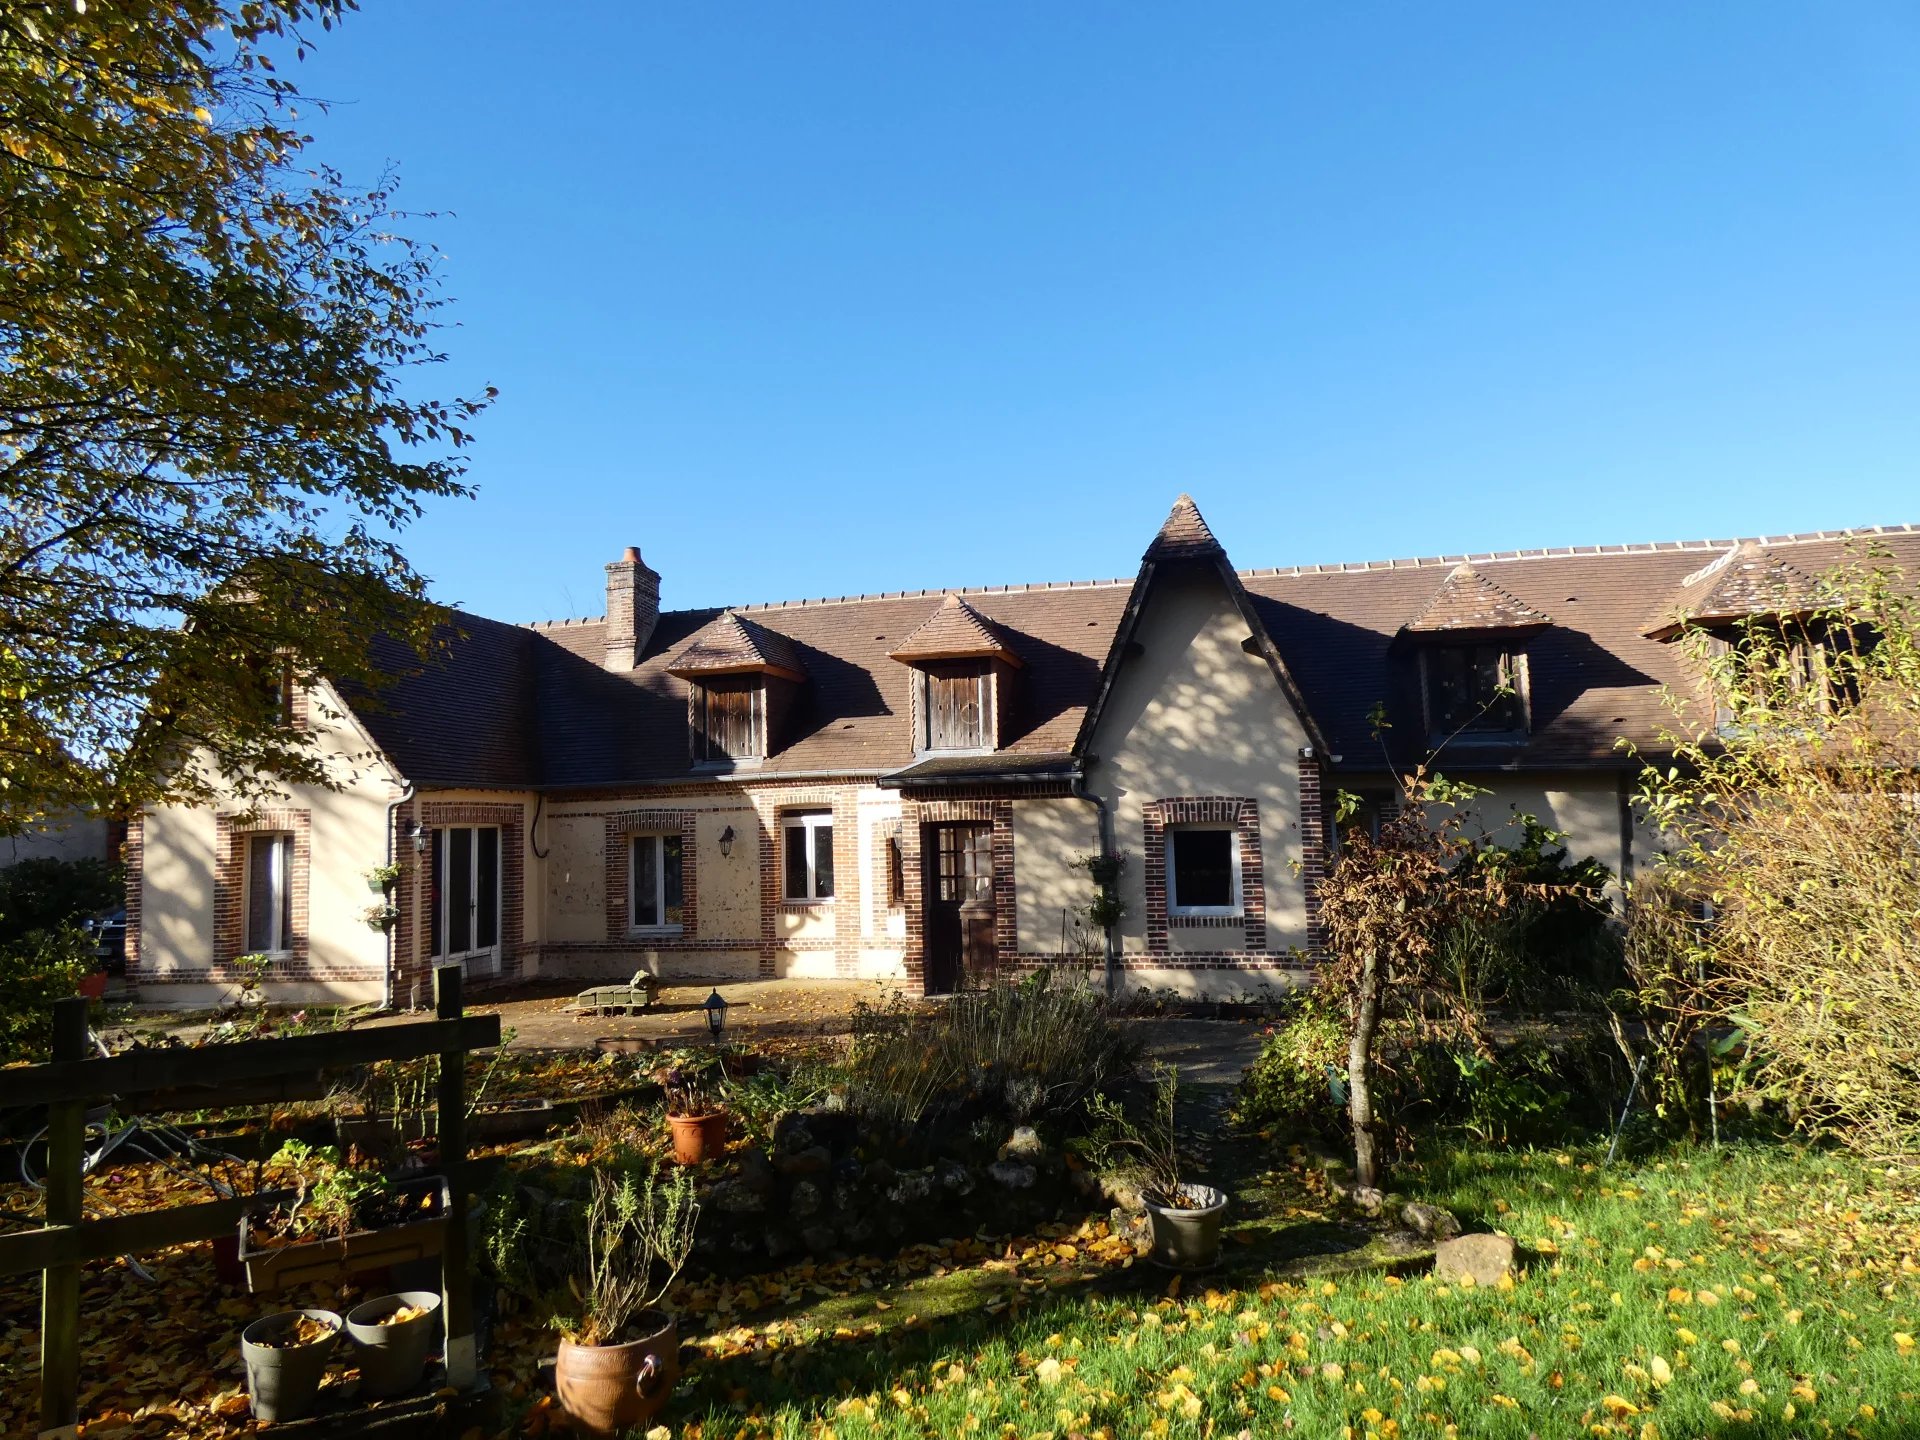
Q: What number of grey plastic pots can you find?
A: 3